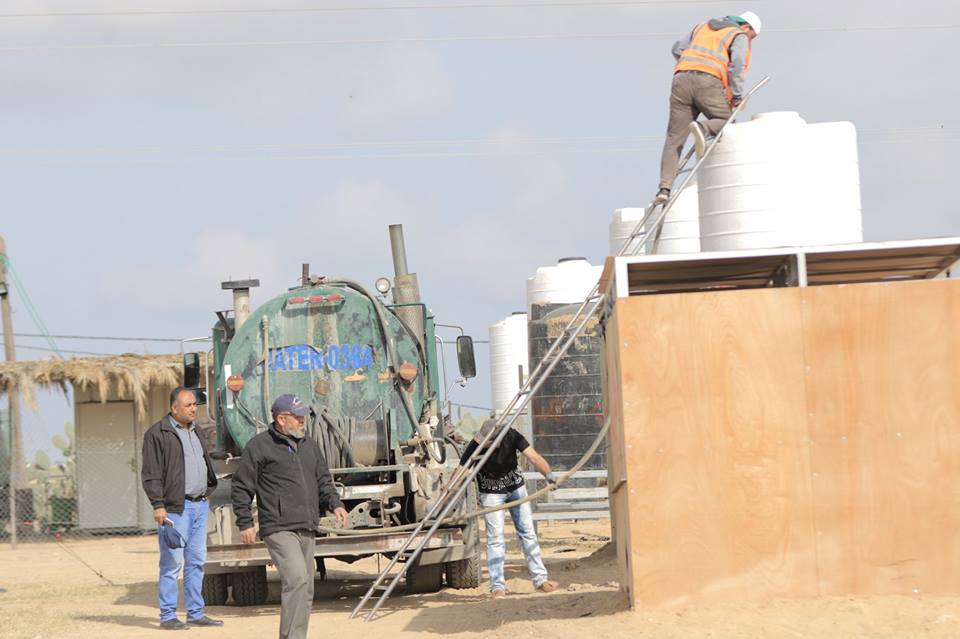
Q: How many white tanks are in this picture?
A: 5